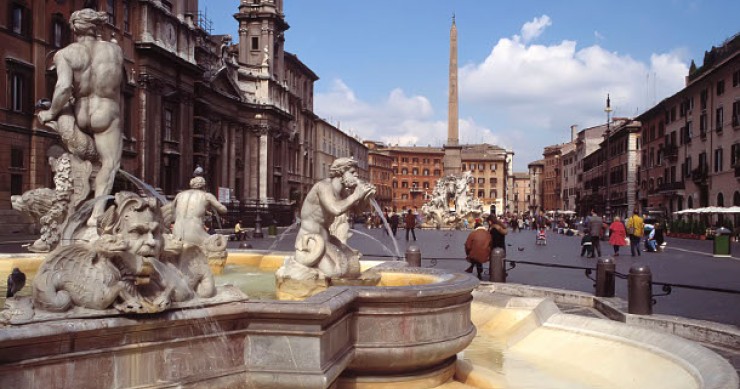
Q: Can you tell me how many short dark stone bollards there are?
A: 4